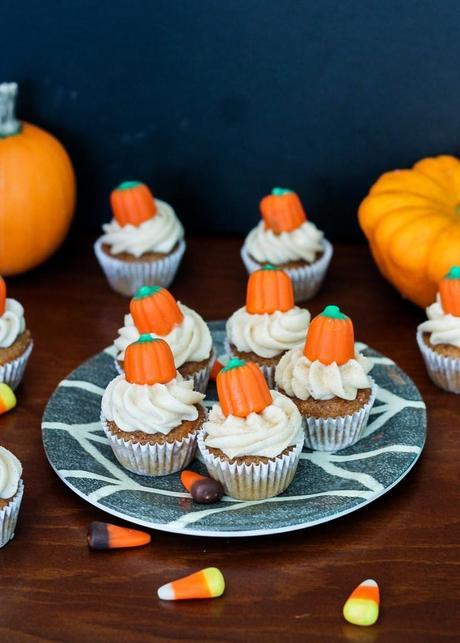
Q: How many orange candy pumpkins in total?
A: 9